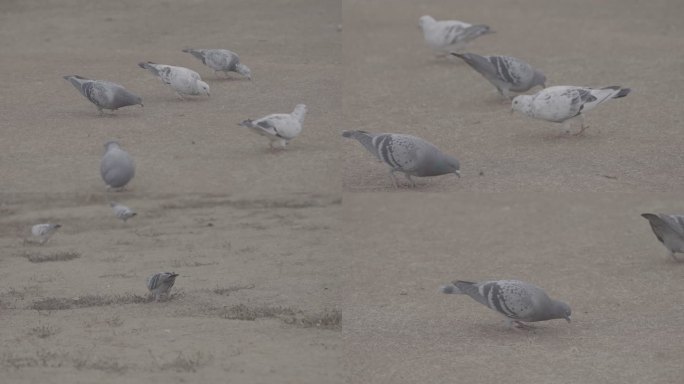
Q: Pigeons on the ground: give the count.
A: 14